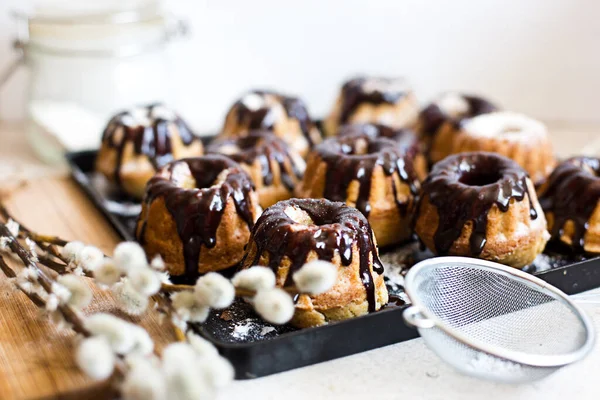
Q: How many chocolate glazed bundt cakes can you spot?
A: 11